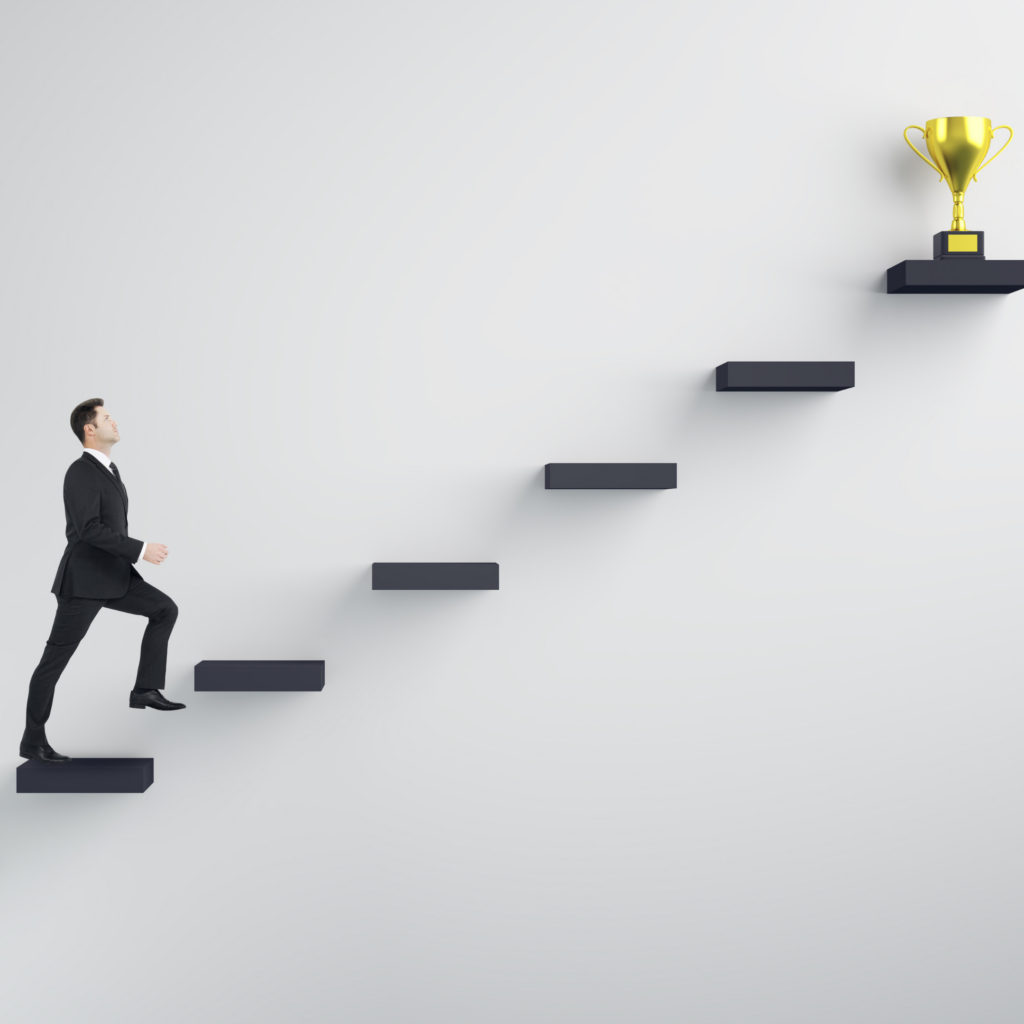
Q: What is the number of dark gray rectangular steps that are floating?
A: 6